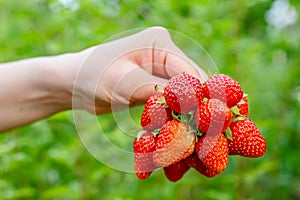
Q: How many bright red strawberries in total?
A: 10